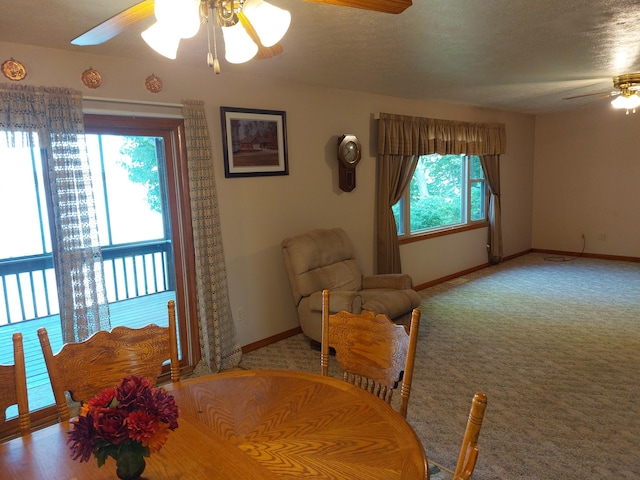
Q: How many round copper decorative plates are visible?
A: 3